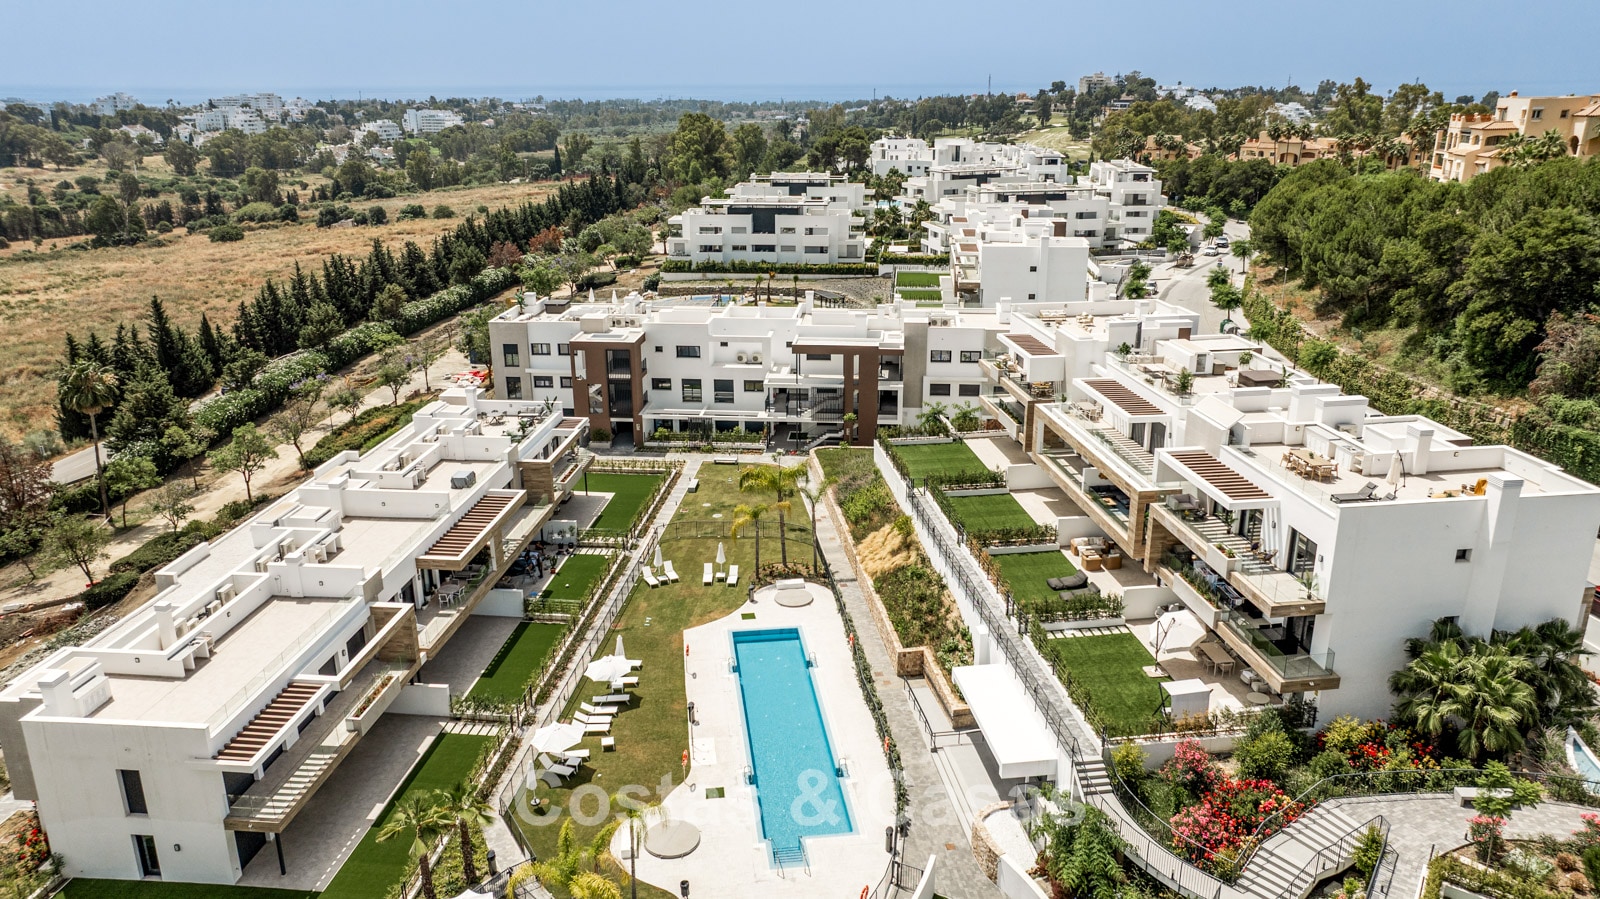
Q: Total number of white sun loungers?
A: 12